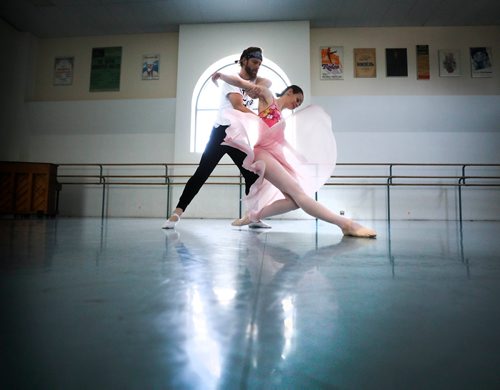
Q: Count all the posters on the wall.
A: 9